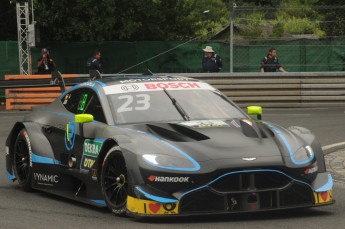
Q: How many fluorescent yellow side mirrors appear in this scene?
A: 2